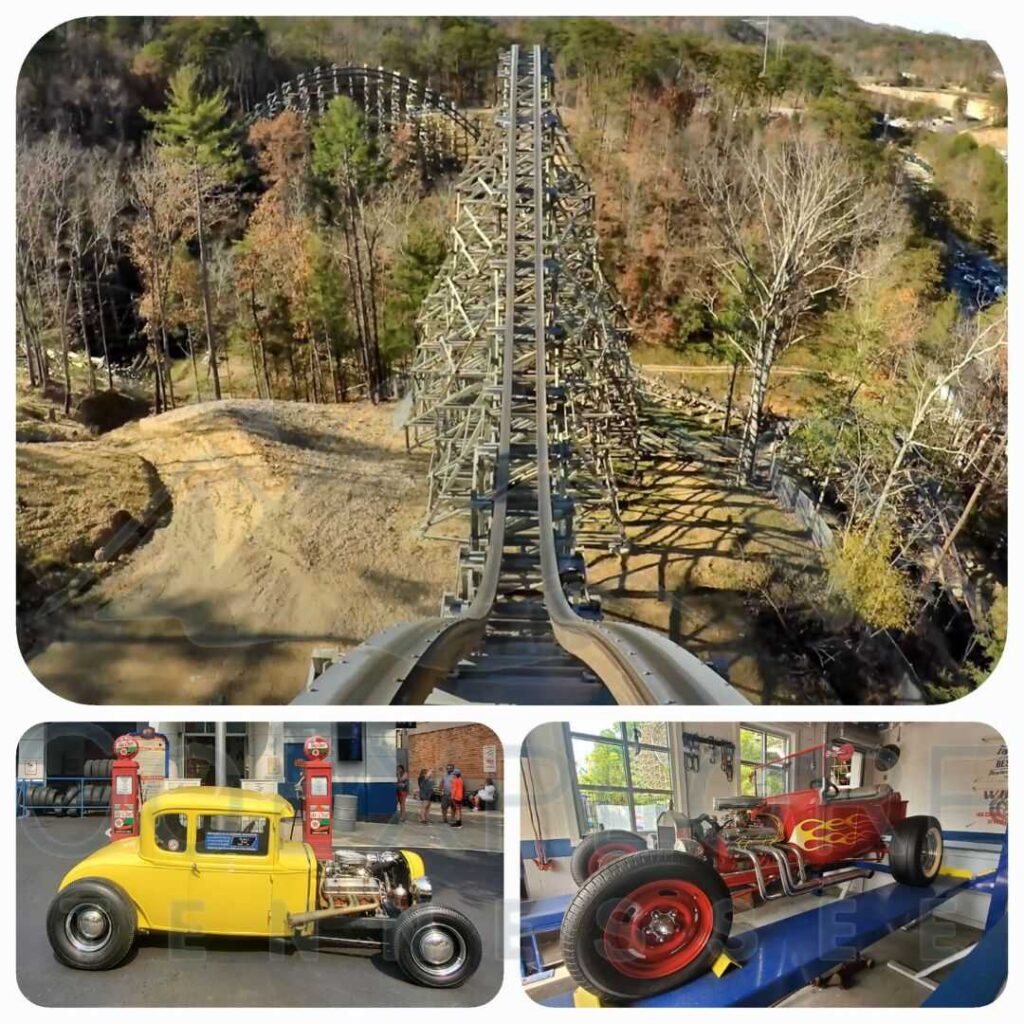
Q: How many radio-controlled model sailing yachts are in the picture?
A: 0